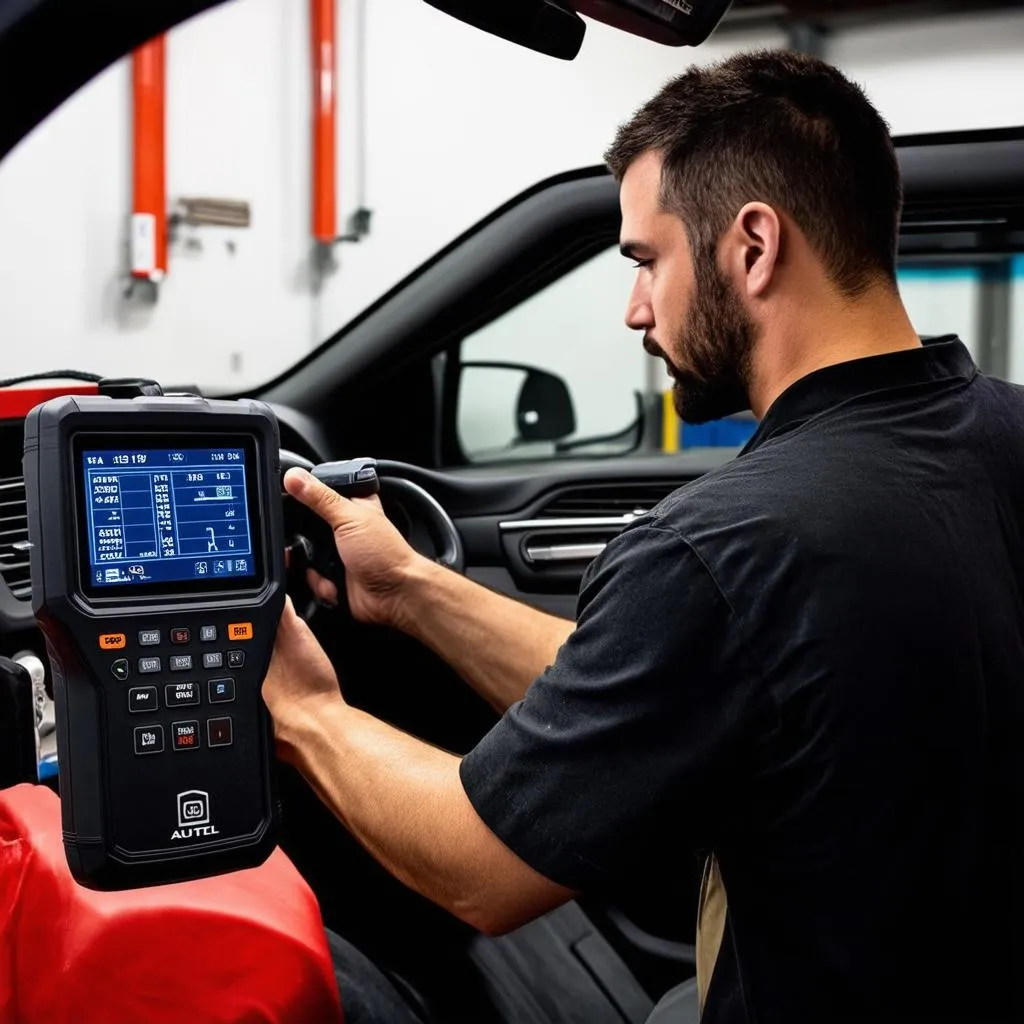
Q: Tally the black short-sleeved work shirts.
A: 1